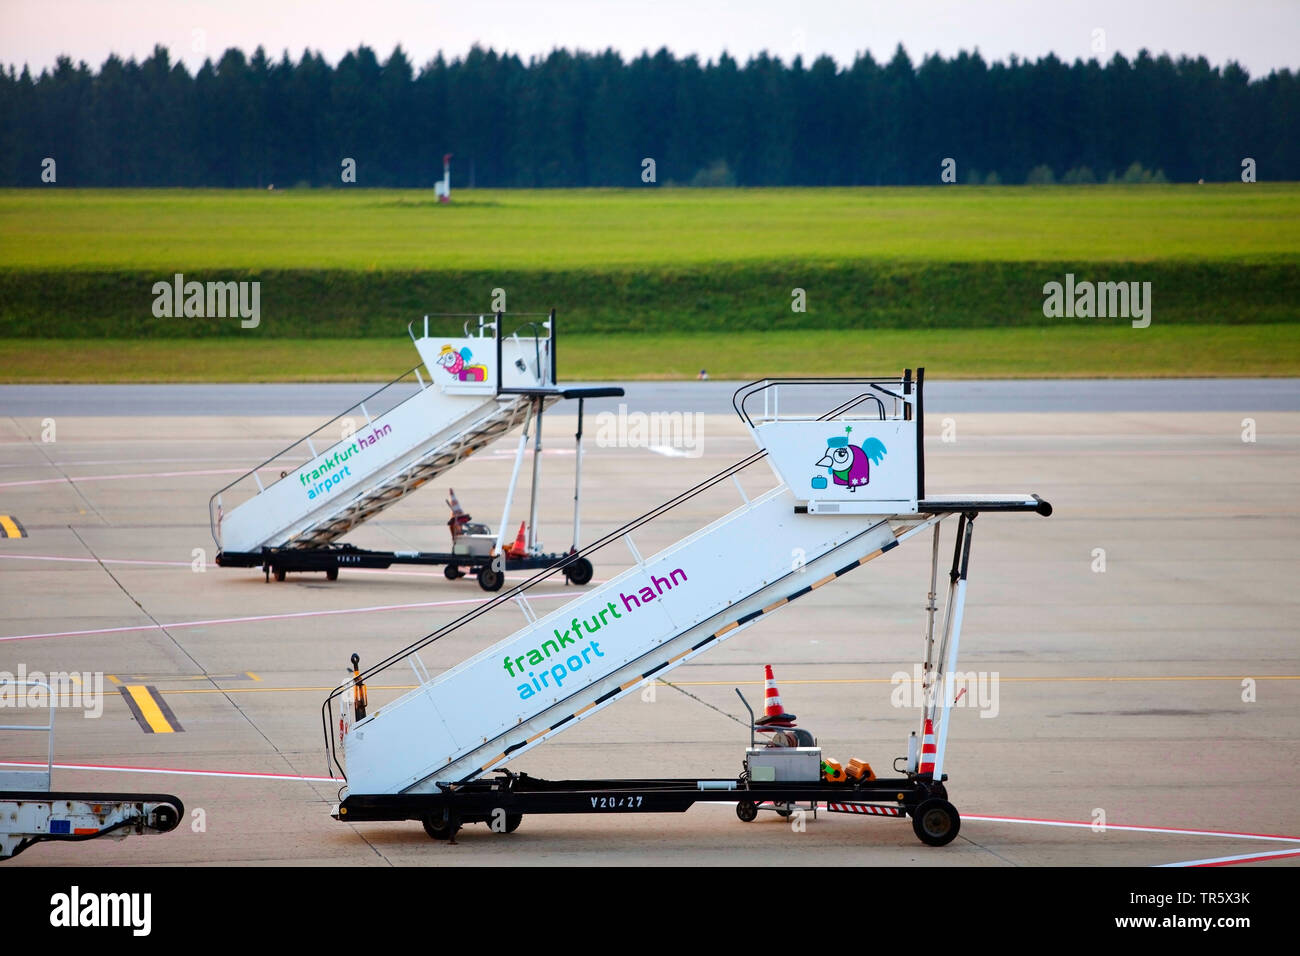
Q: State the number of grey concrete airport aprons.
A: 1